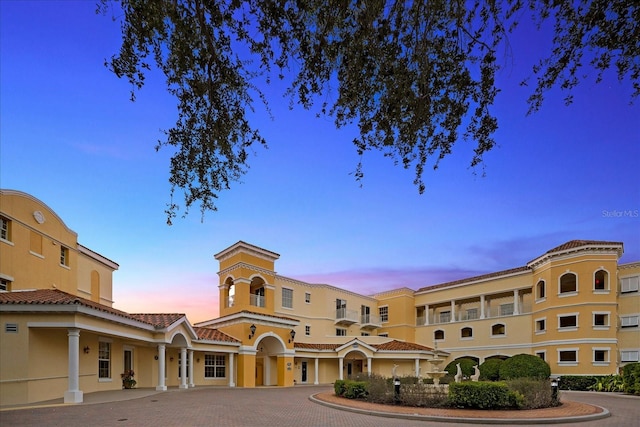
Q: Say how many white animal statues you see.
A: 3